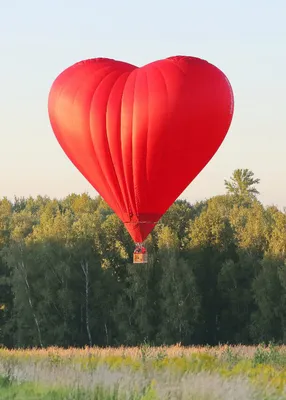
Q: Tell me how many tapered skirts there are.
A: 1